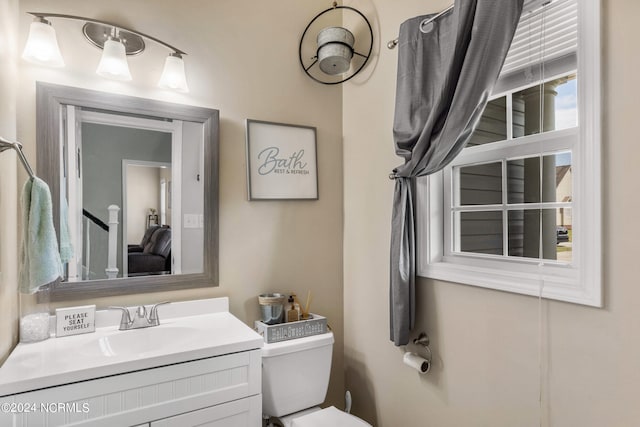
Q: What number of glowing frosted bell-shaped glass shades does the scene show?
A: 3